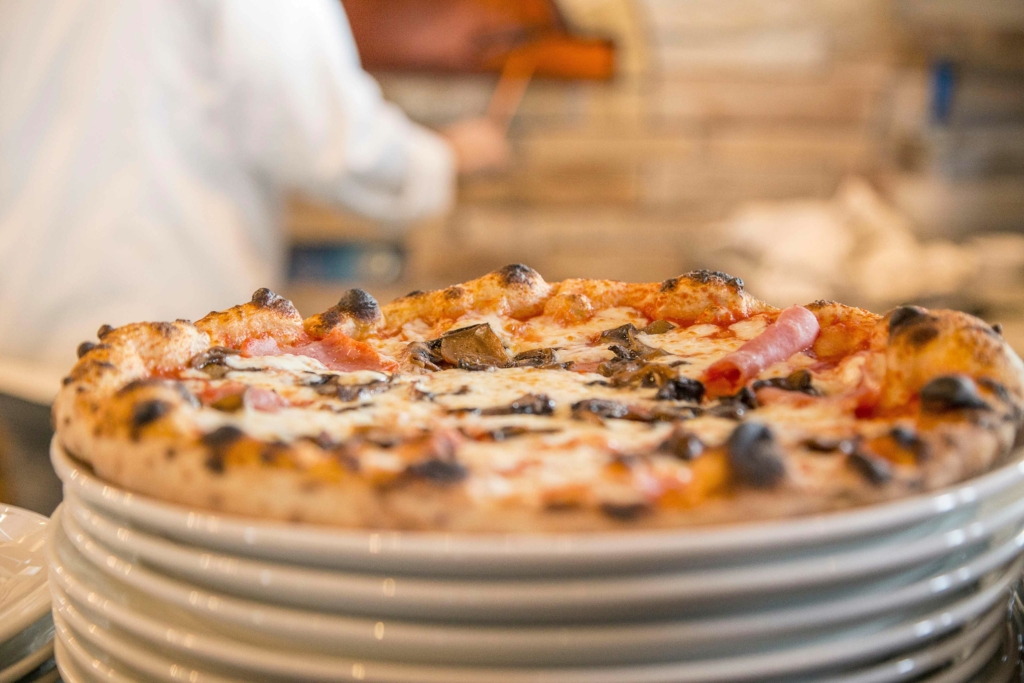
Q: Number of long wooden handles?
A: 1